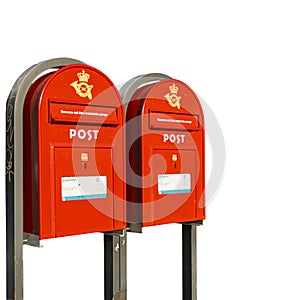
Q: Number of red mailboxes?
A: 2